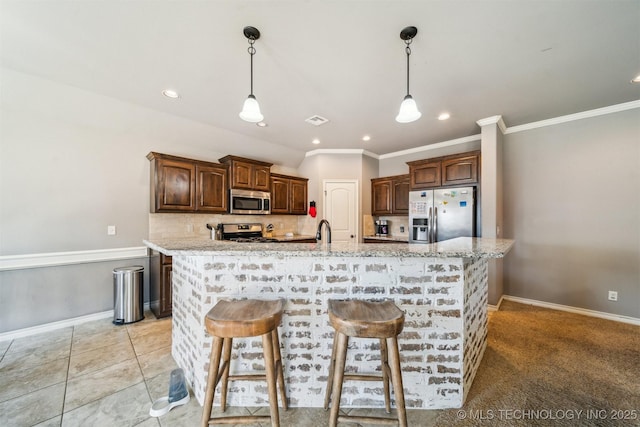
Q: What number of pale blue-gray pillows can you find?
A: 0